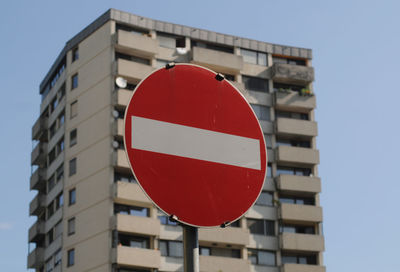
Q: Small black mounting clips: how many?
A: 4